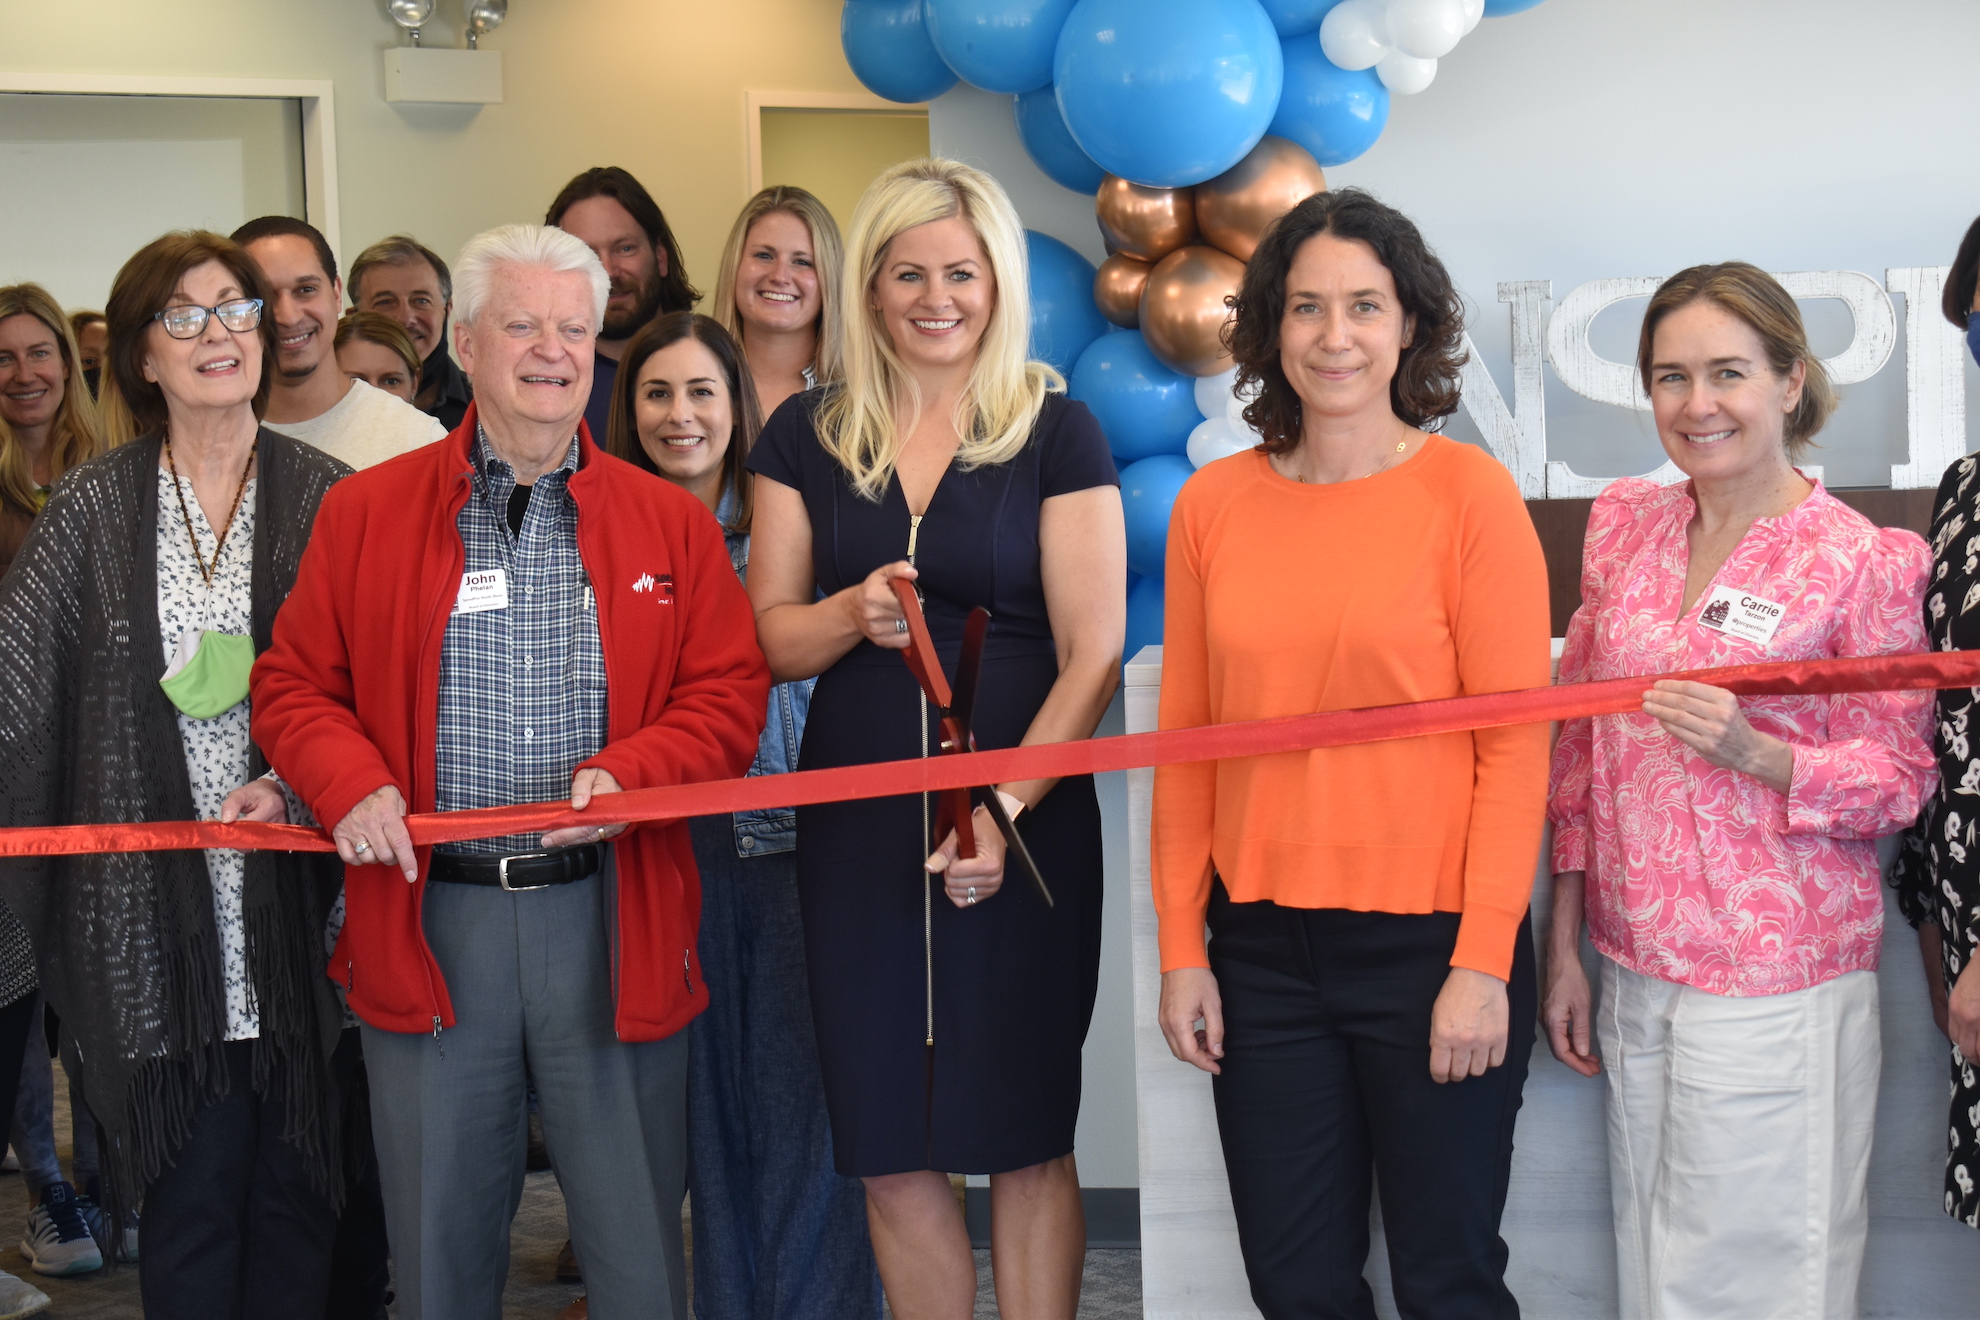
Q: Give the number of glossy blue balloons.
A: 11